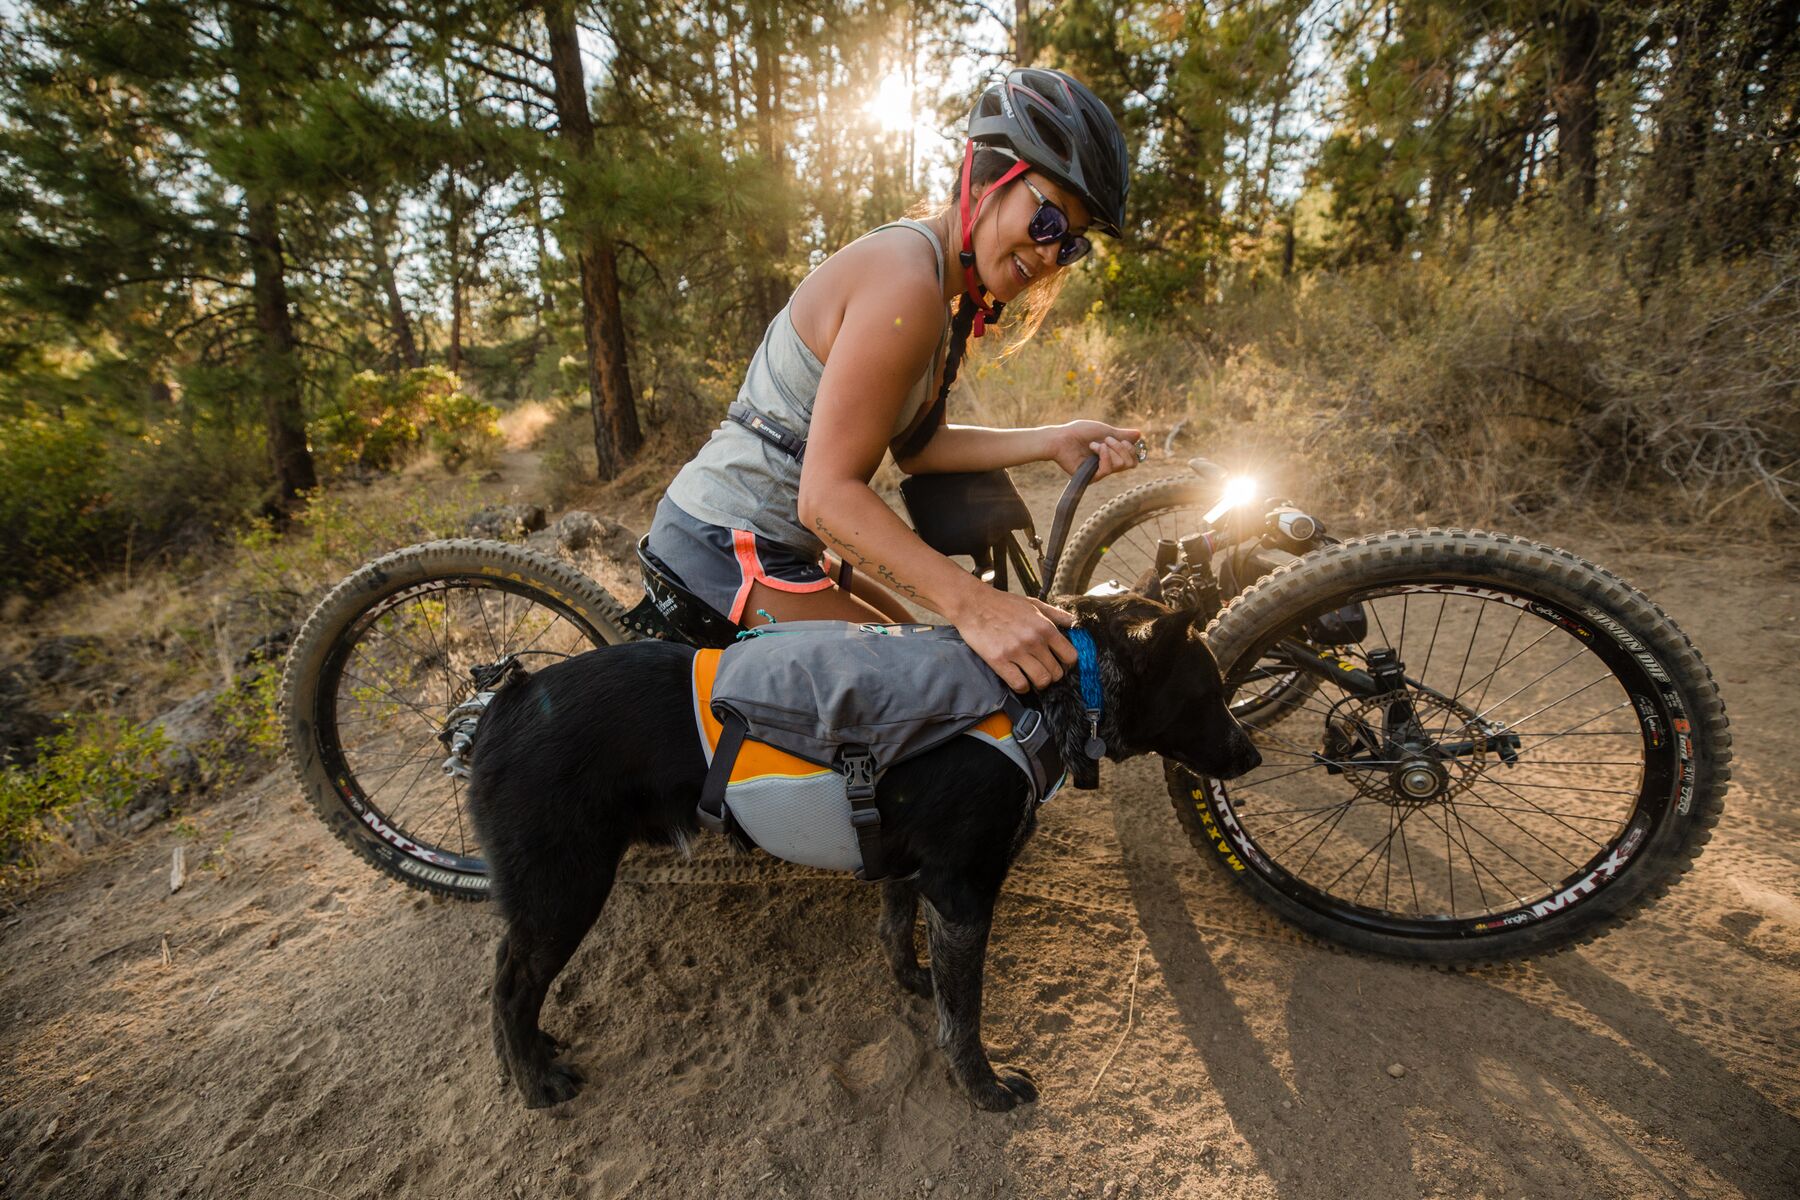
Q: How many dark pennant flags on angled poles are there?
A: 0